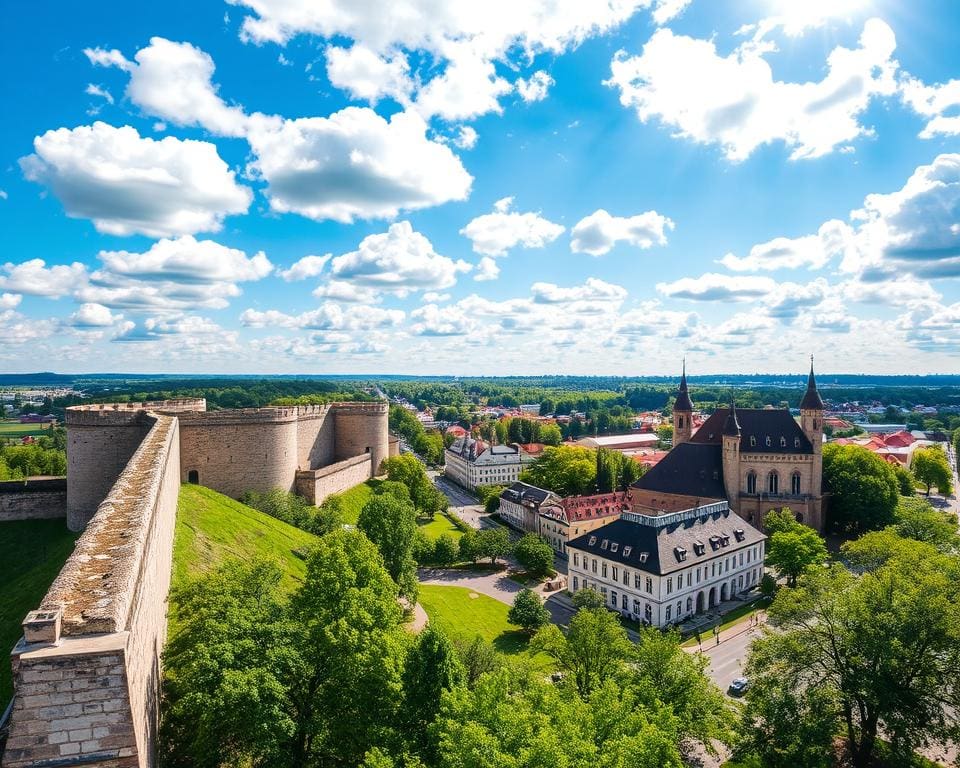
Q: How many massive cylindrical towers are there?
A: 3